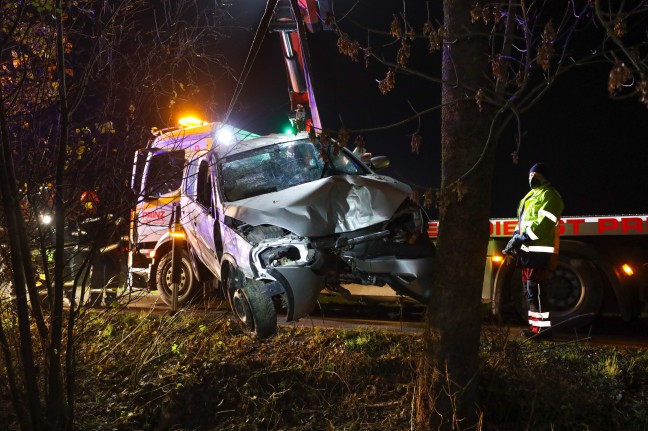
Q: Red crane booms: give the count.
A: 1